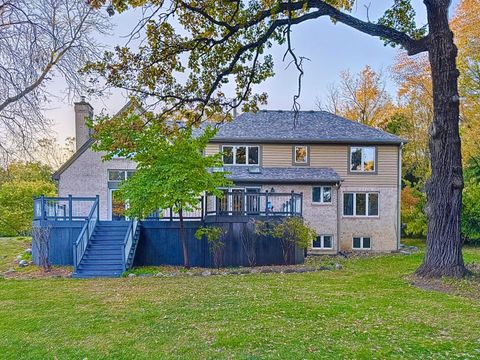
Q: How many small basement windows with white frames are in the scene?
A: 2